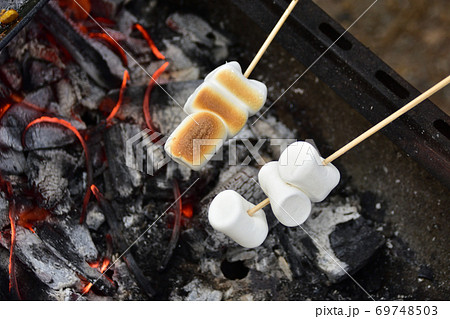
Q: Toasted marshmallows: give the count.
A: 3